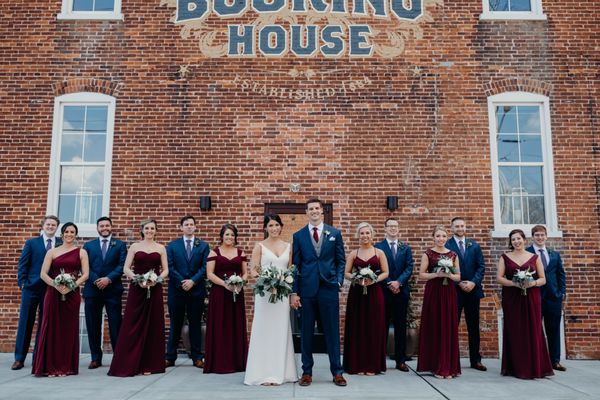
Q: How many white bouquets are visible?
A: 7